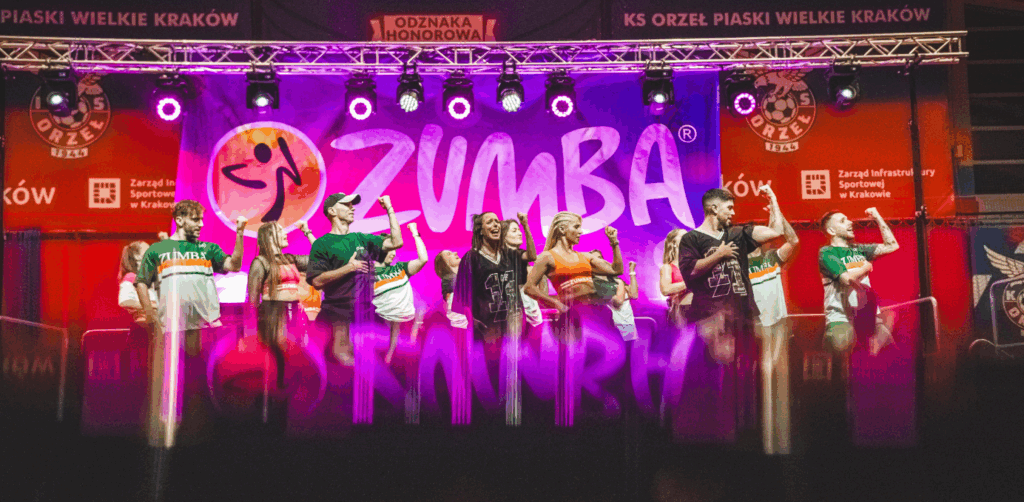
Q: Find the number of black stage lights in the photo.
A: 11